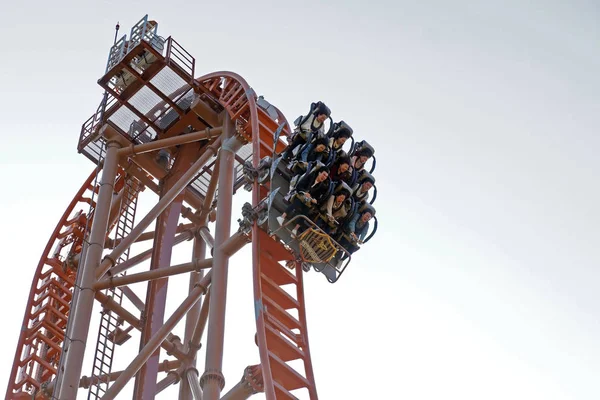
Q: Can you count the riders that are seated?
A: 9